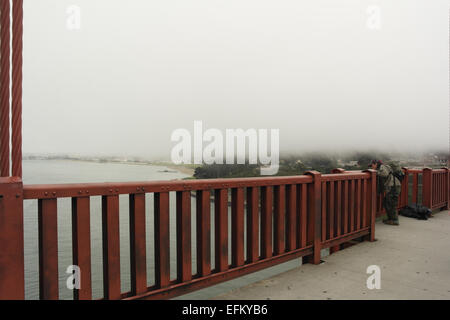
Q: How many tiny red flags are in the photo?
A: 0